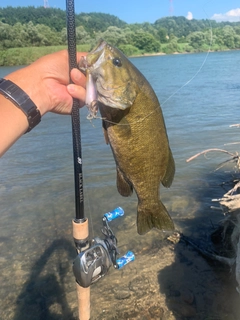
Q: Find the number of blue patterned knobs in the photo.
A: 2